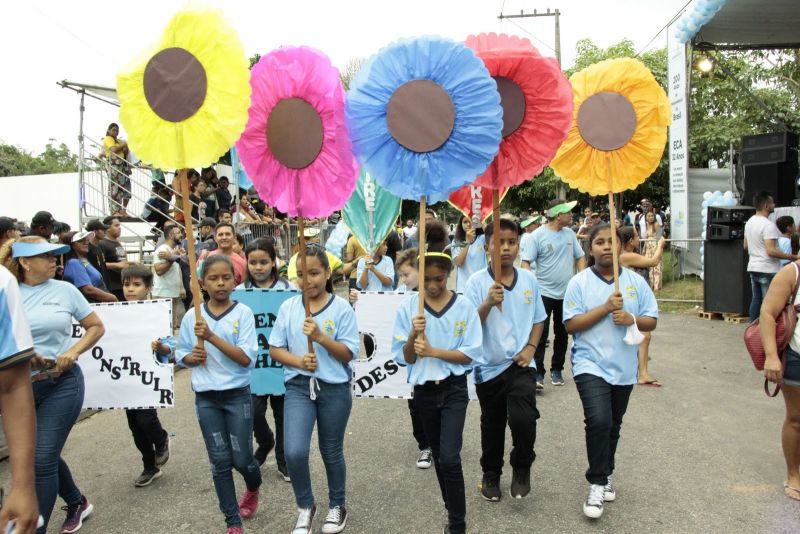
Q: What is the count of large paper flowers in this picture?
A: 5